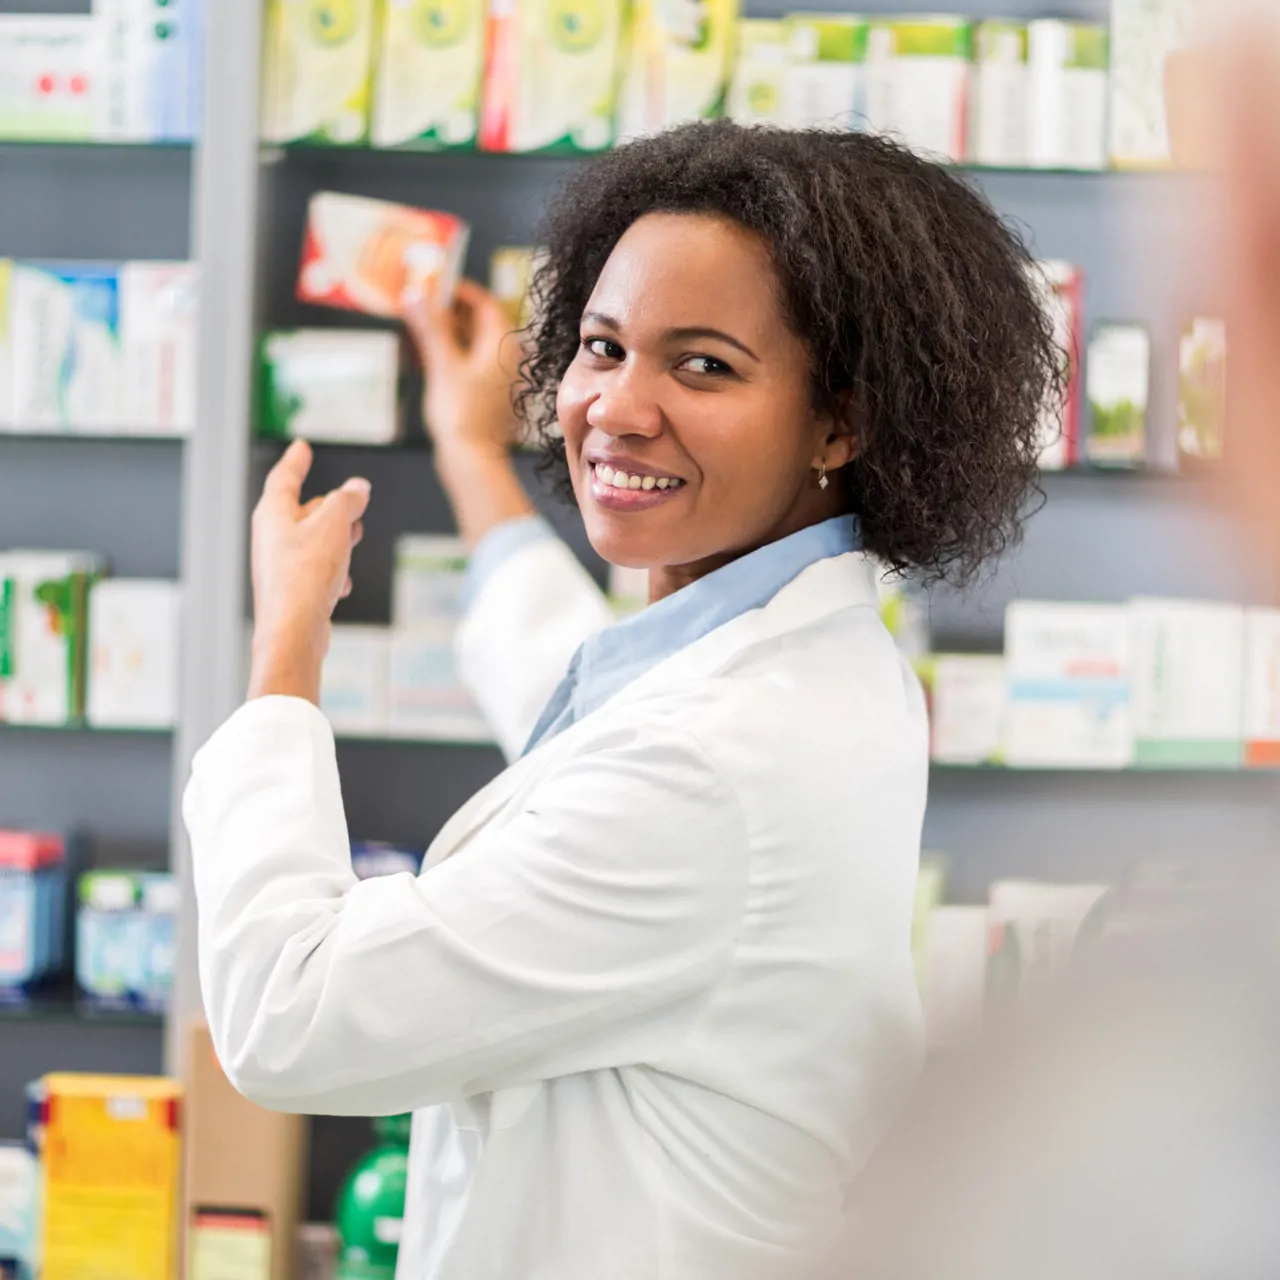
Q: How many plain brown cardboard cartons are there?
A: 1